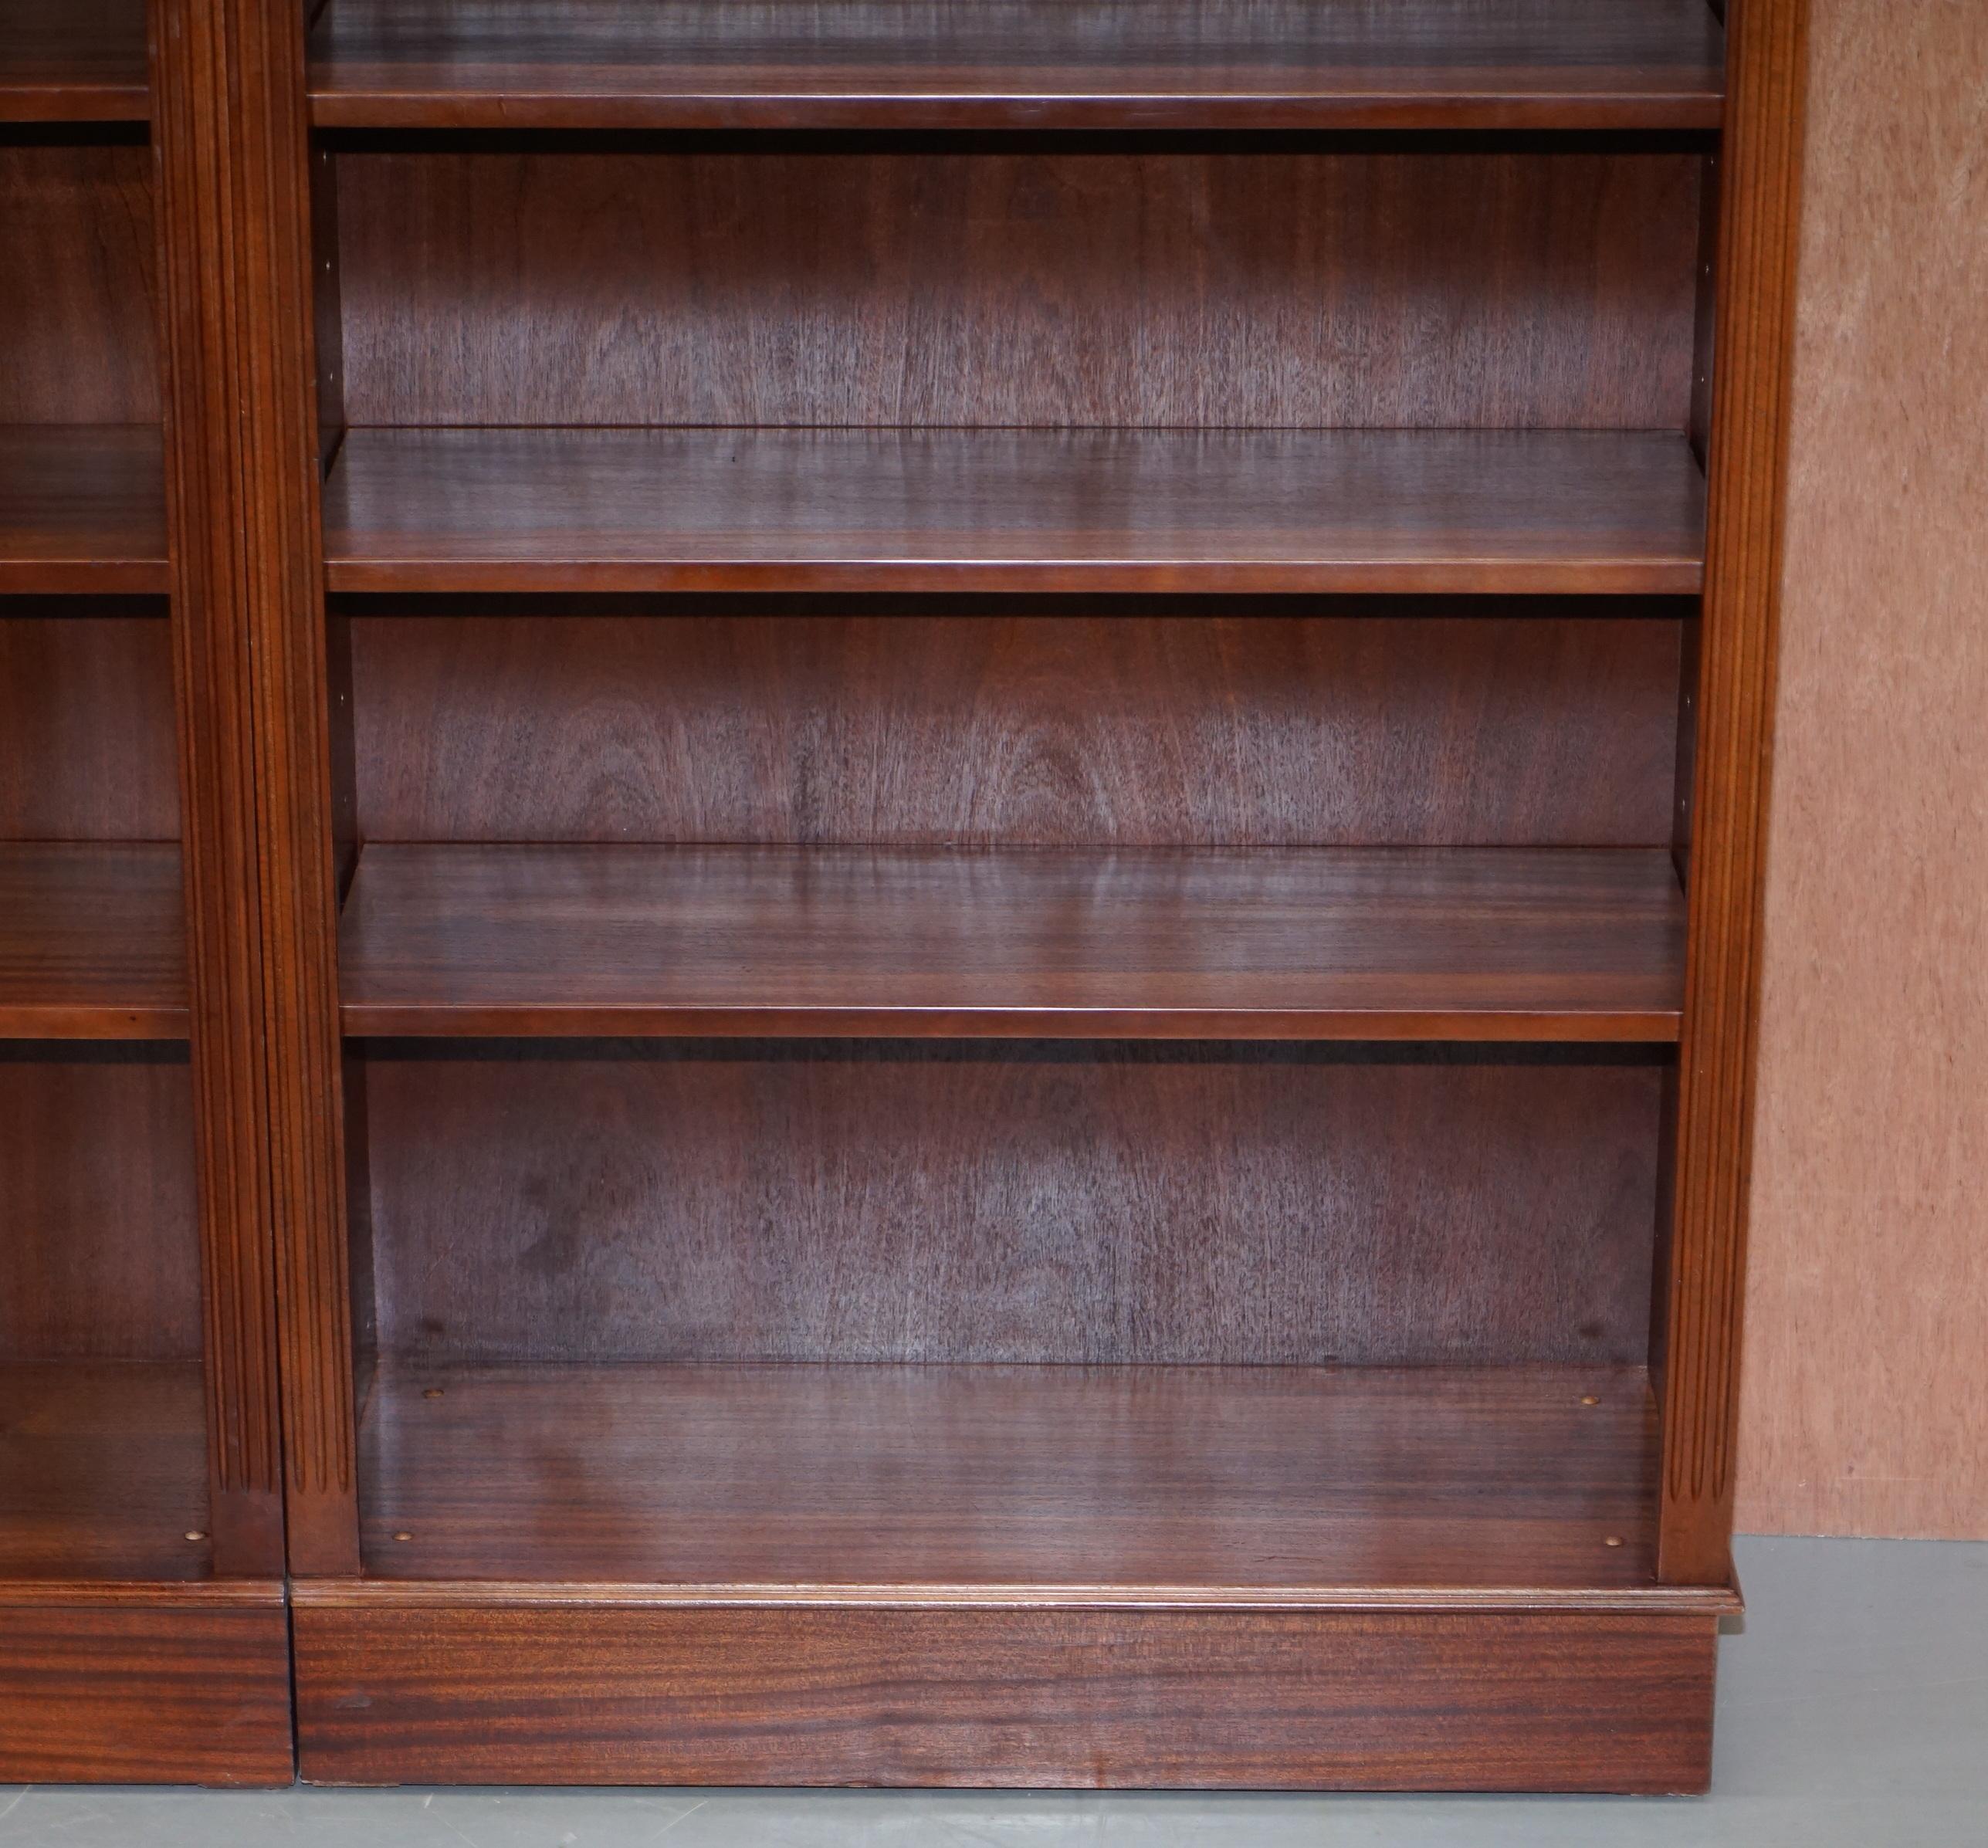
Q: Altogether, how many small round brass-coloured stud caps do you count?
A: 5